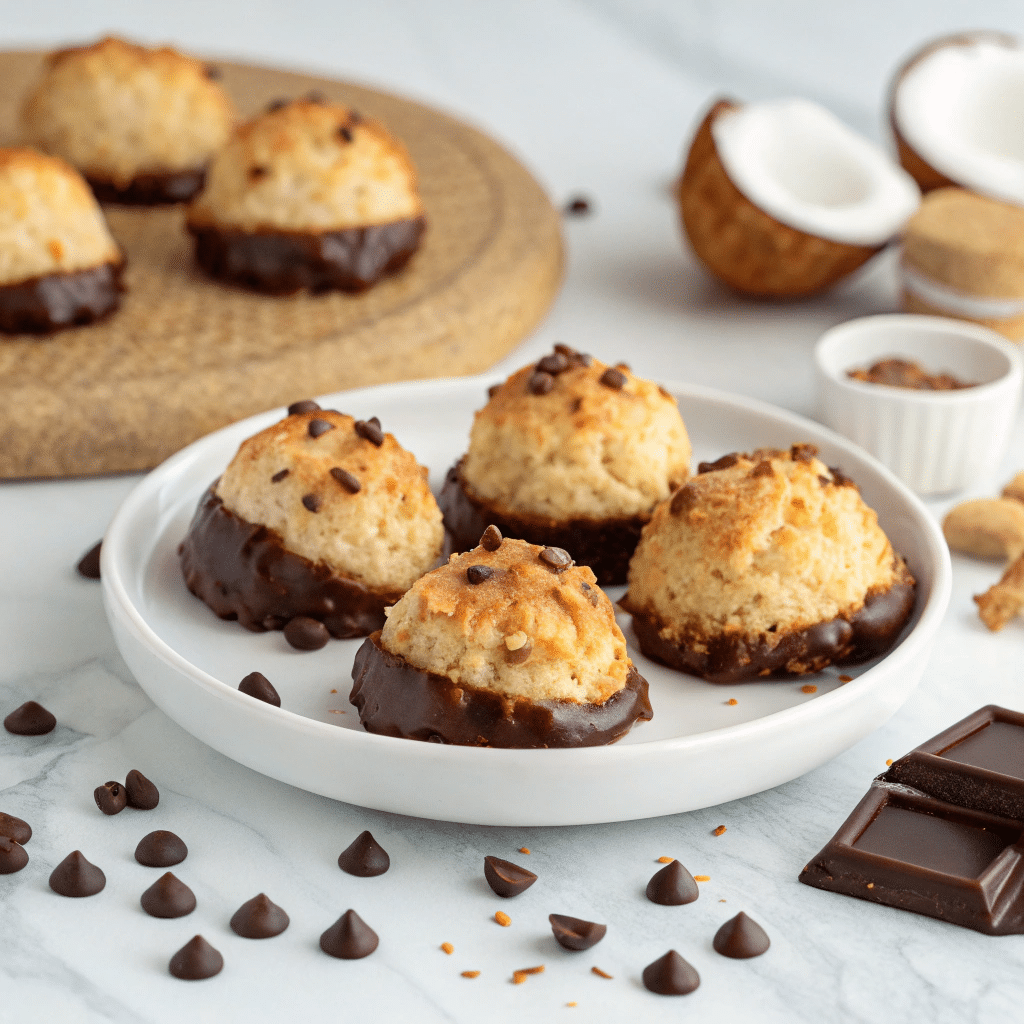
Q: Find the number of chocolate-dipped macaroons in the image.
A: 7